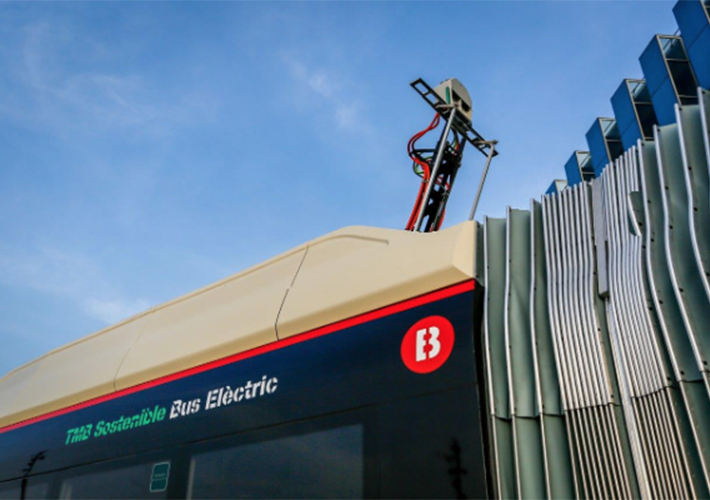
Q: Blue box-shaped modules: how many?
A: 6